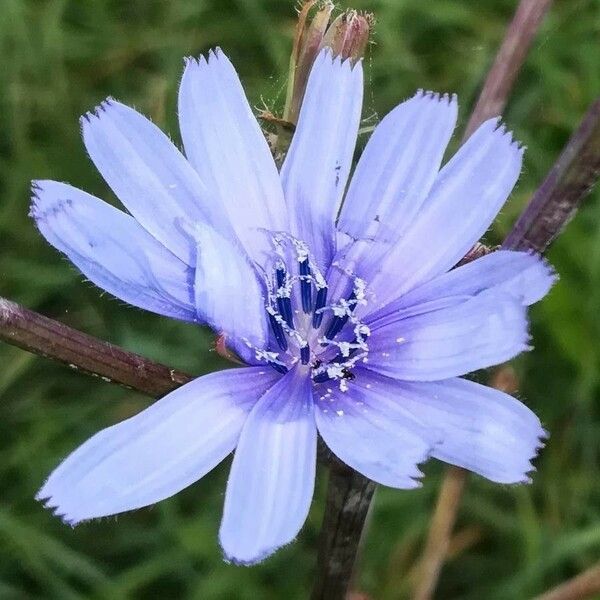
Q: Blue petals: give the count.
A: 13